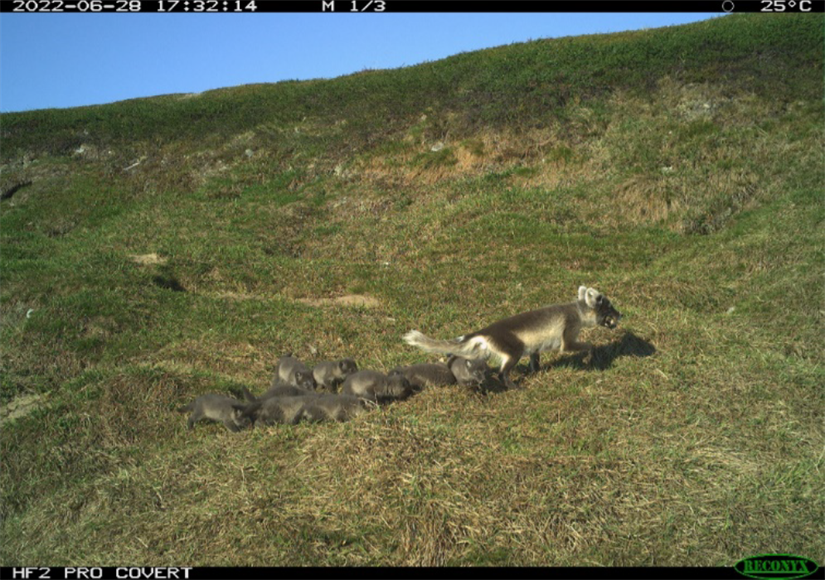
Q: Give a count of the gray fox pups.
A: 9